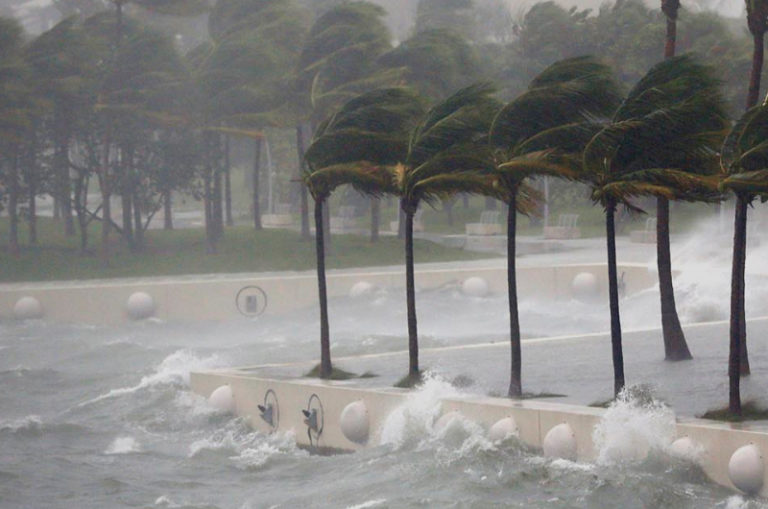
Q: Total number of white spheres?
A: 12